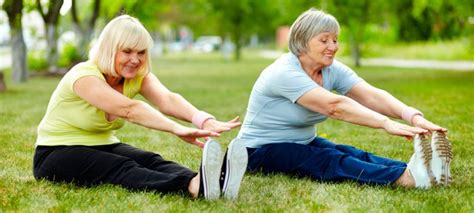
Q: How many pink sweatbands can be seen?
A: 2